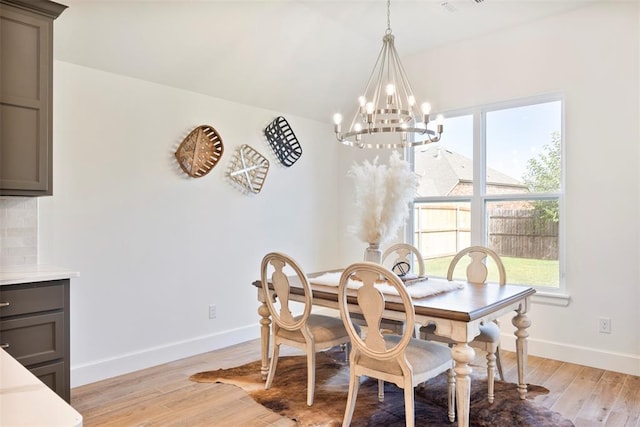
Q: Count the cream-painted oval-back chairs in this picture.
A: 4